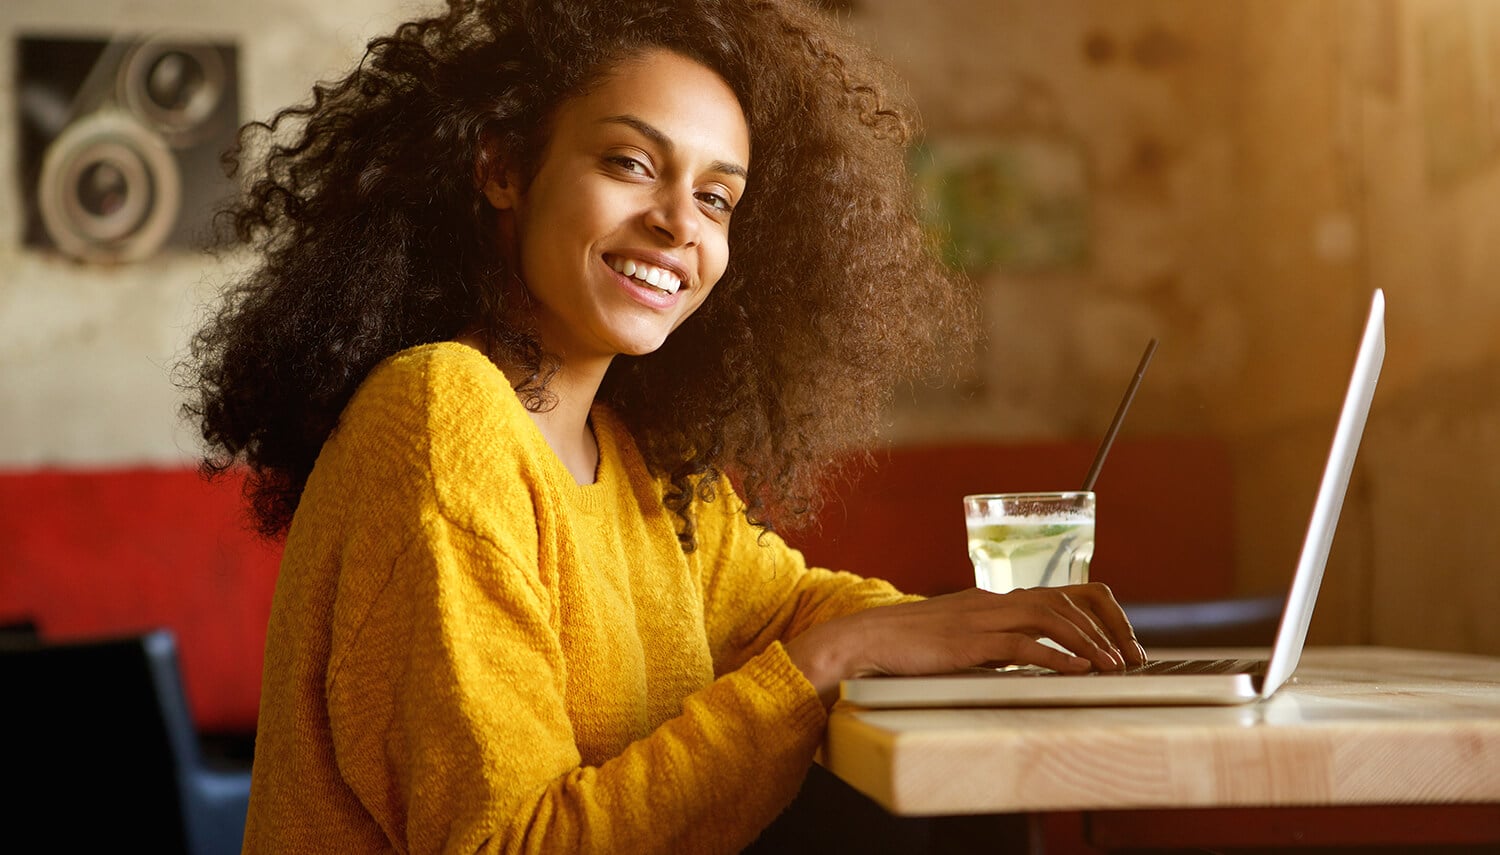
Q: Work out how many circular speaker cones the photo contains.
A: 2